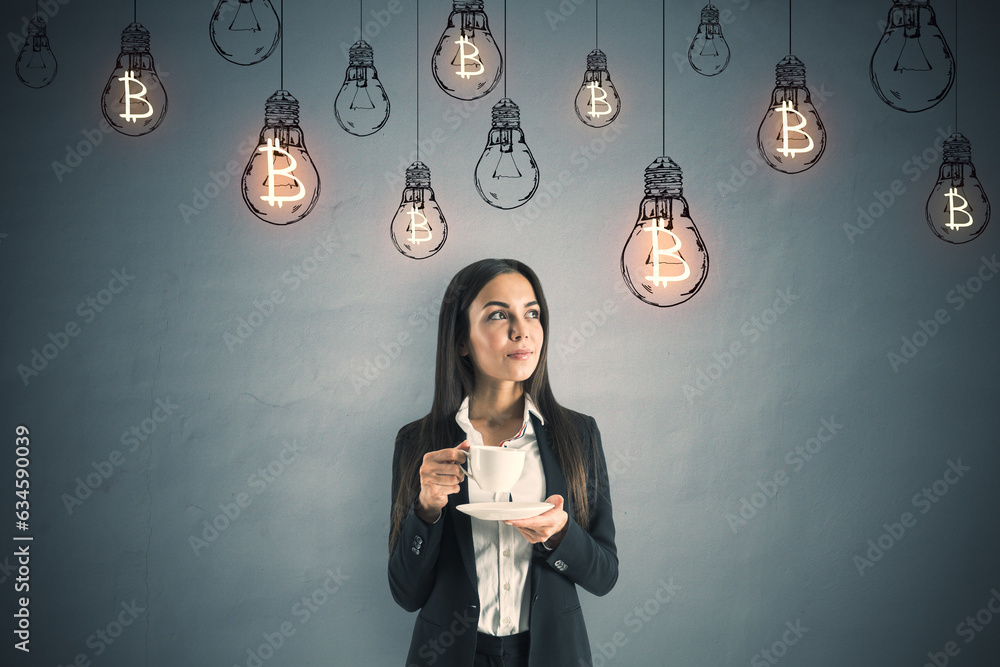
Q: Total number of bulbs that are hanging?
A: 14